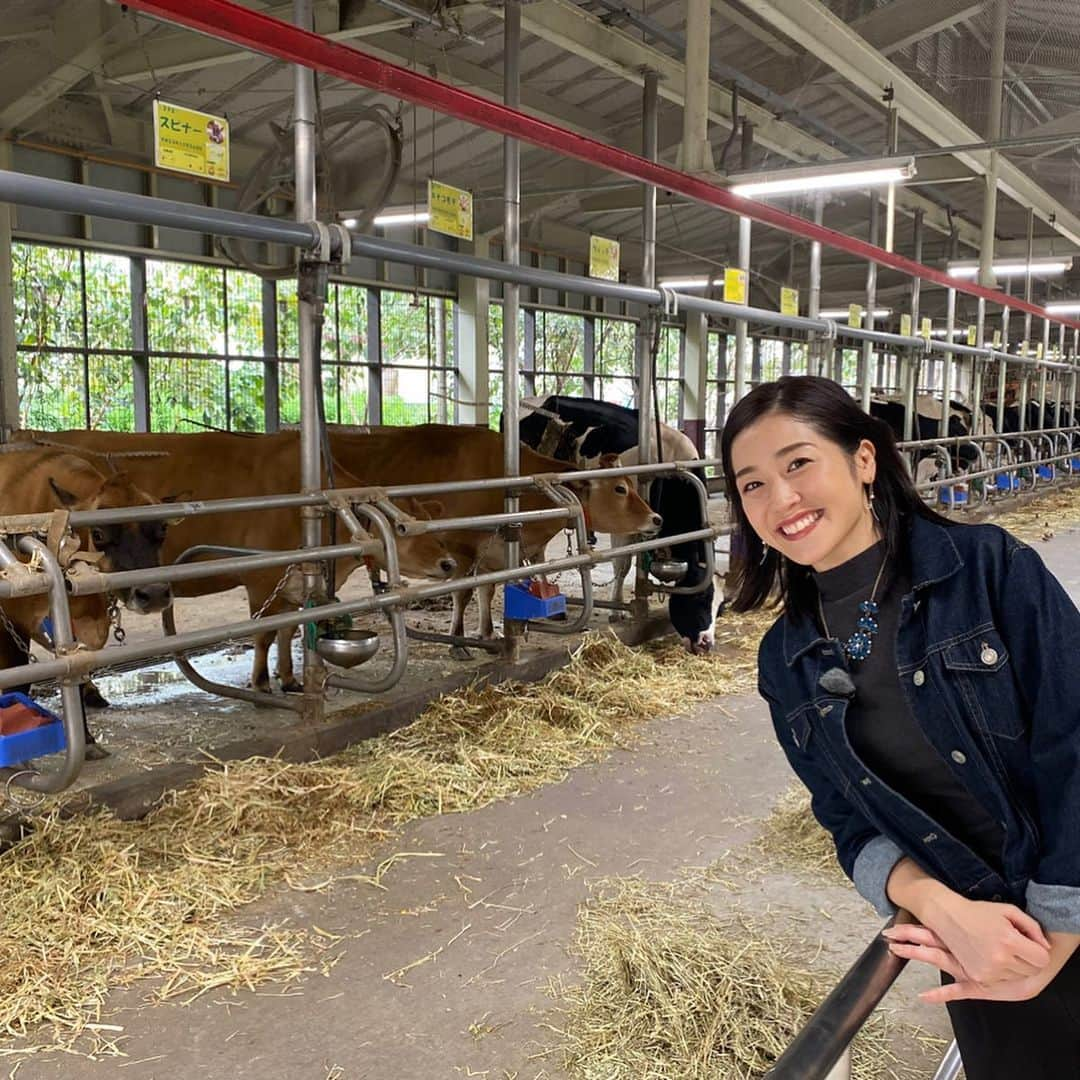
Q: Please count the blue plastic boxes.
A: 6